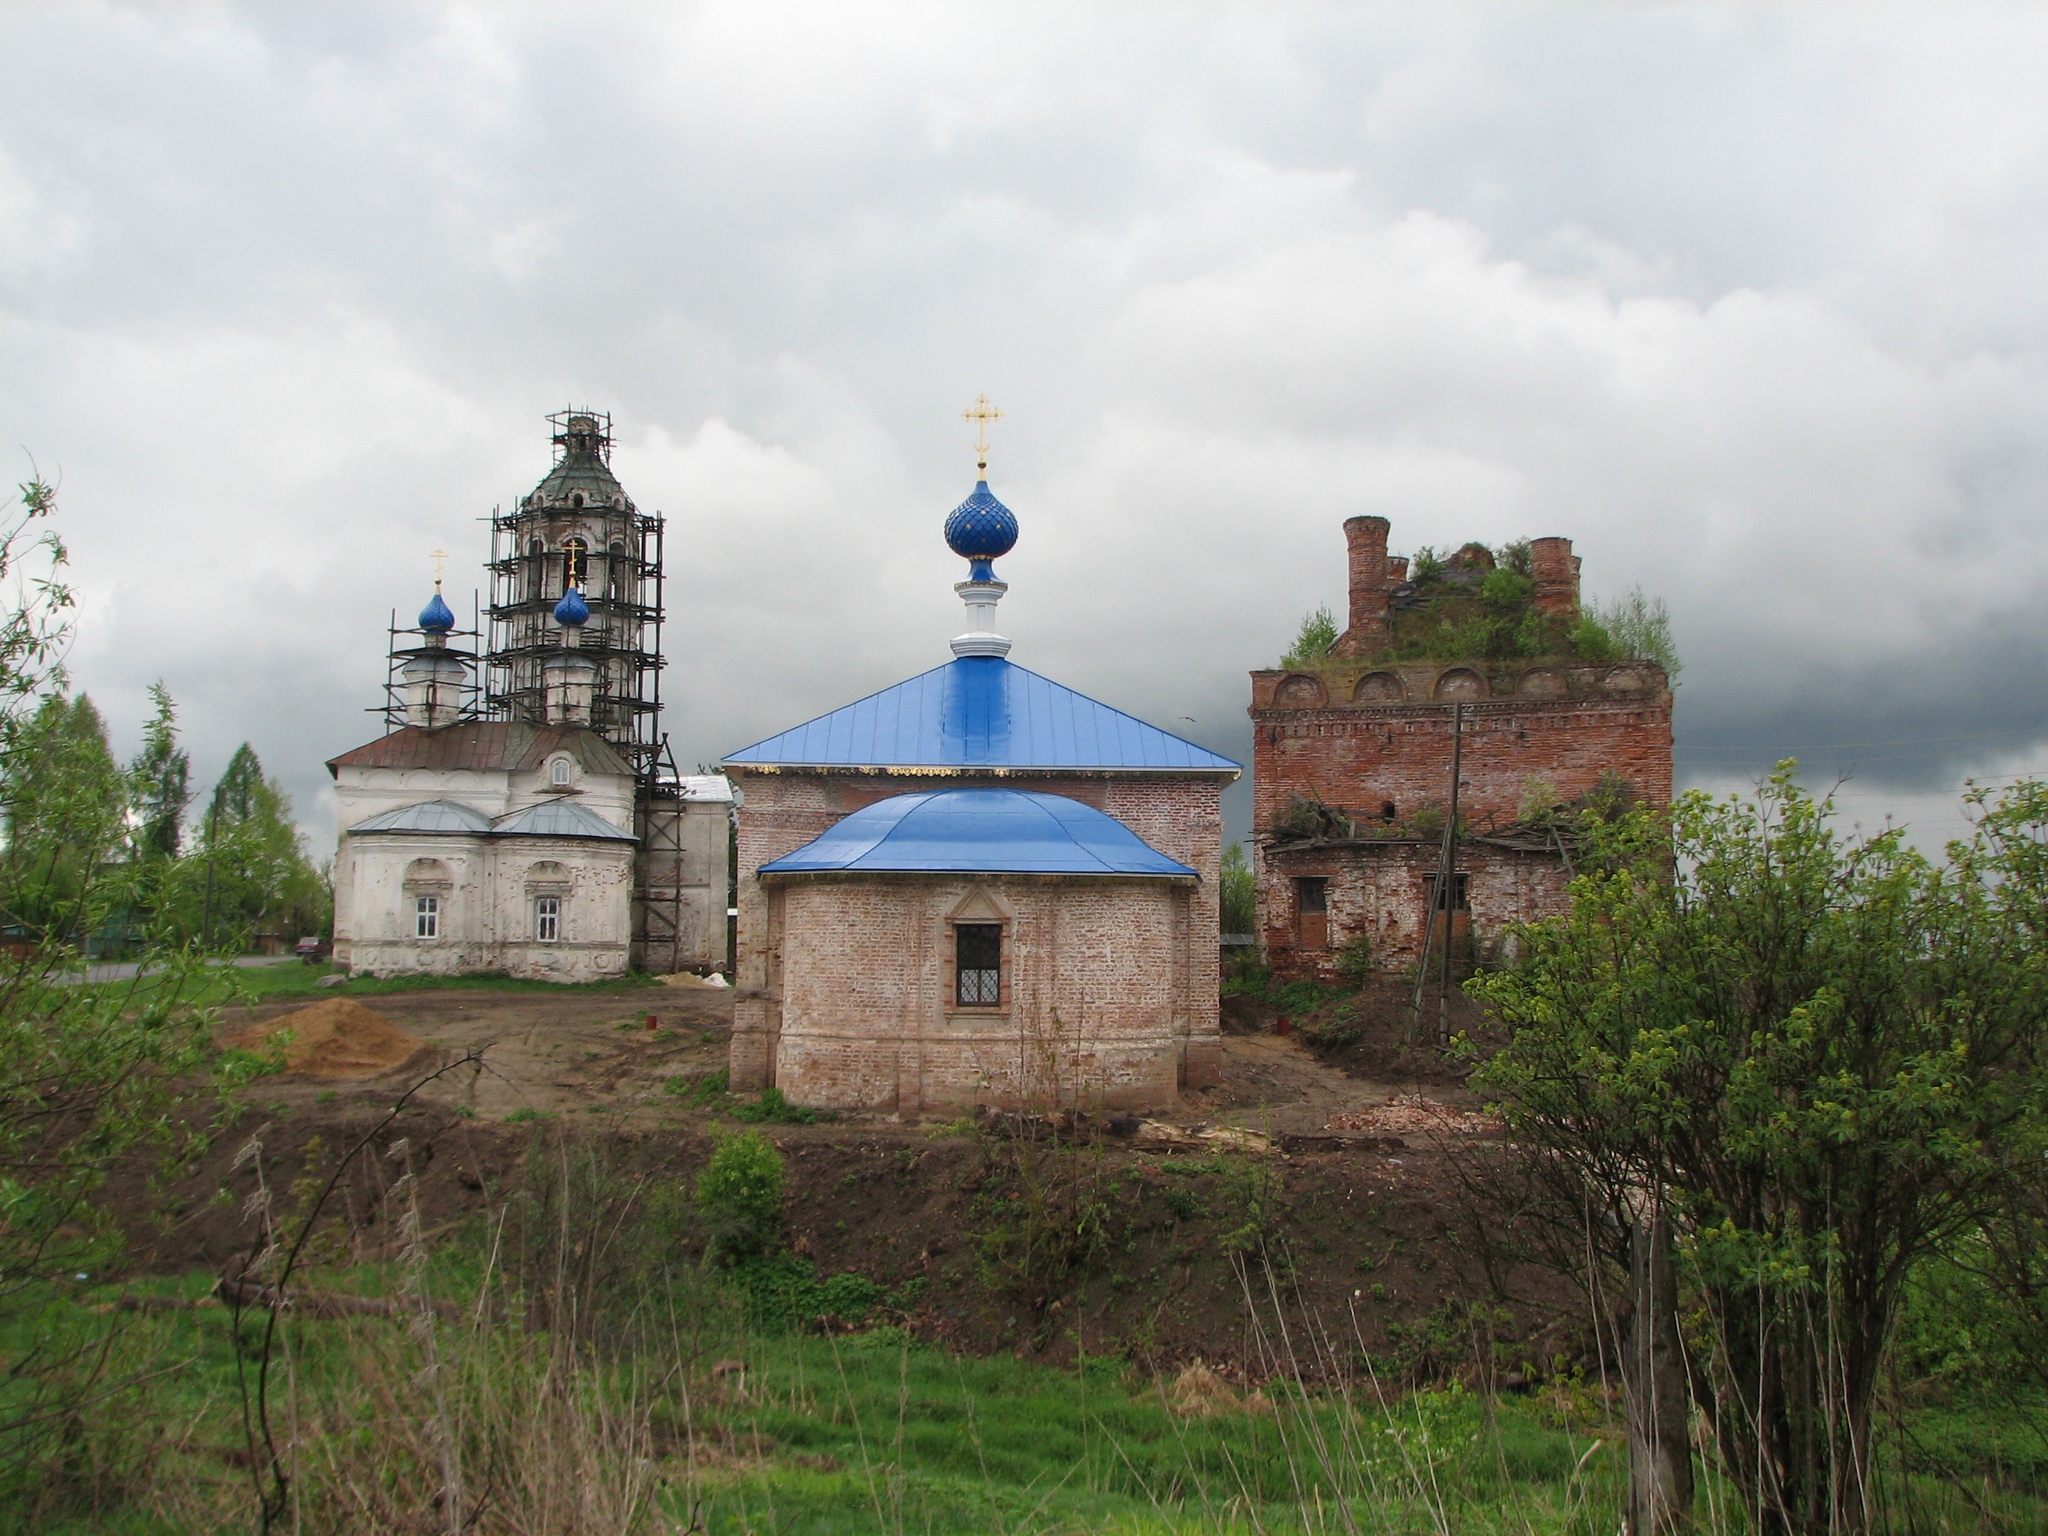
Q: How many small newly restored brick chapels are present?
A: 1